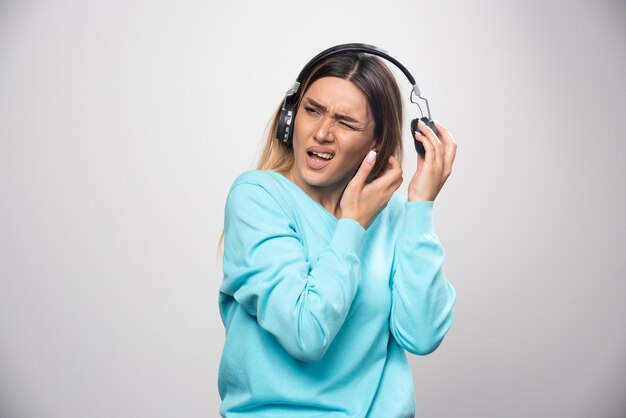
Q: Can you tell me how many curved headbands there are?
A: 1